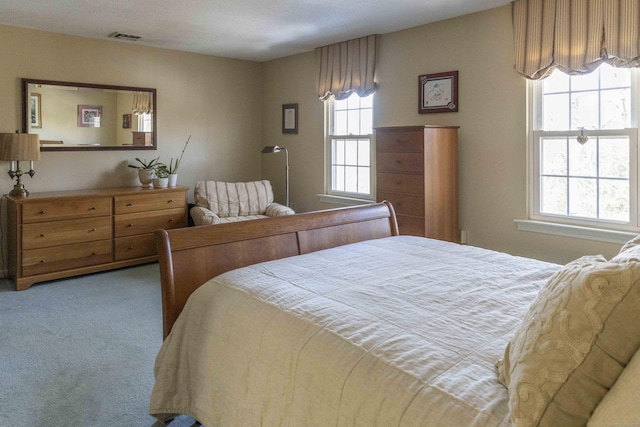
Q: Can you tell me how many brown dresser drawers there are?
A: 11